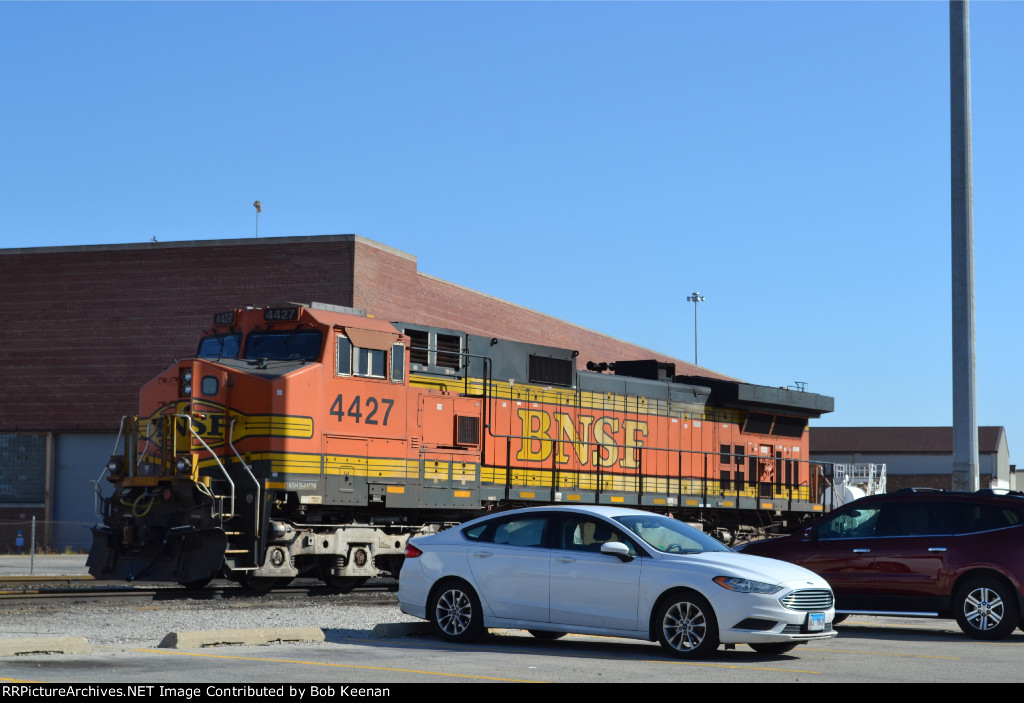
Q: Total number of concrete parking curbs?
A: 3